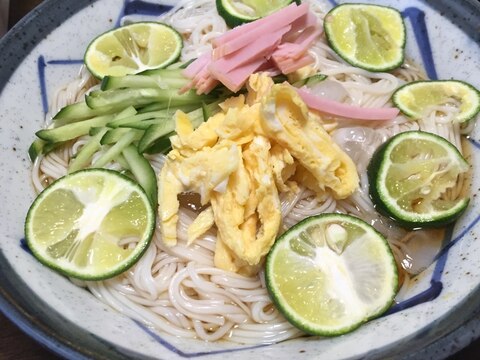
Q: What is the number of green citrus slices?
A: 7